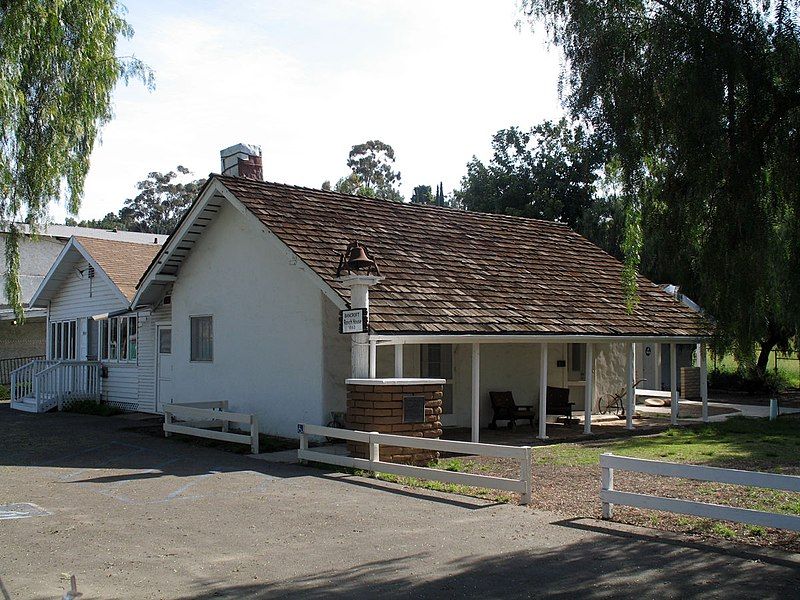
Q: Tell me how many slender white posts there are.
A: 8